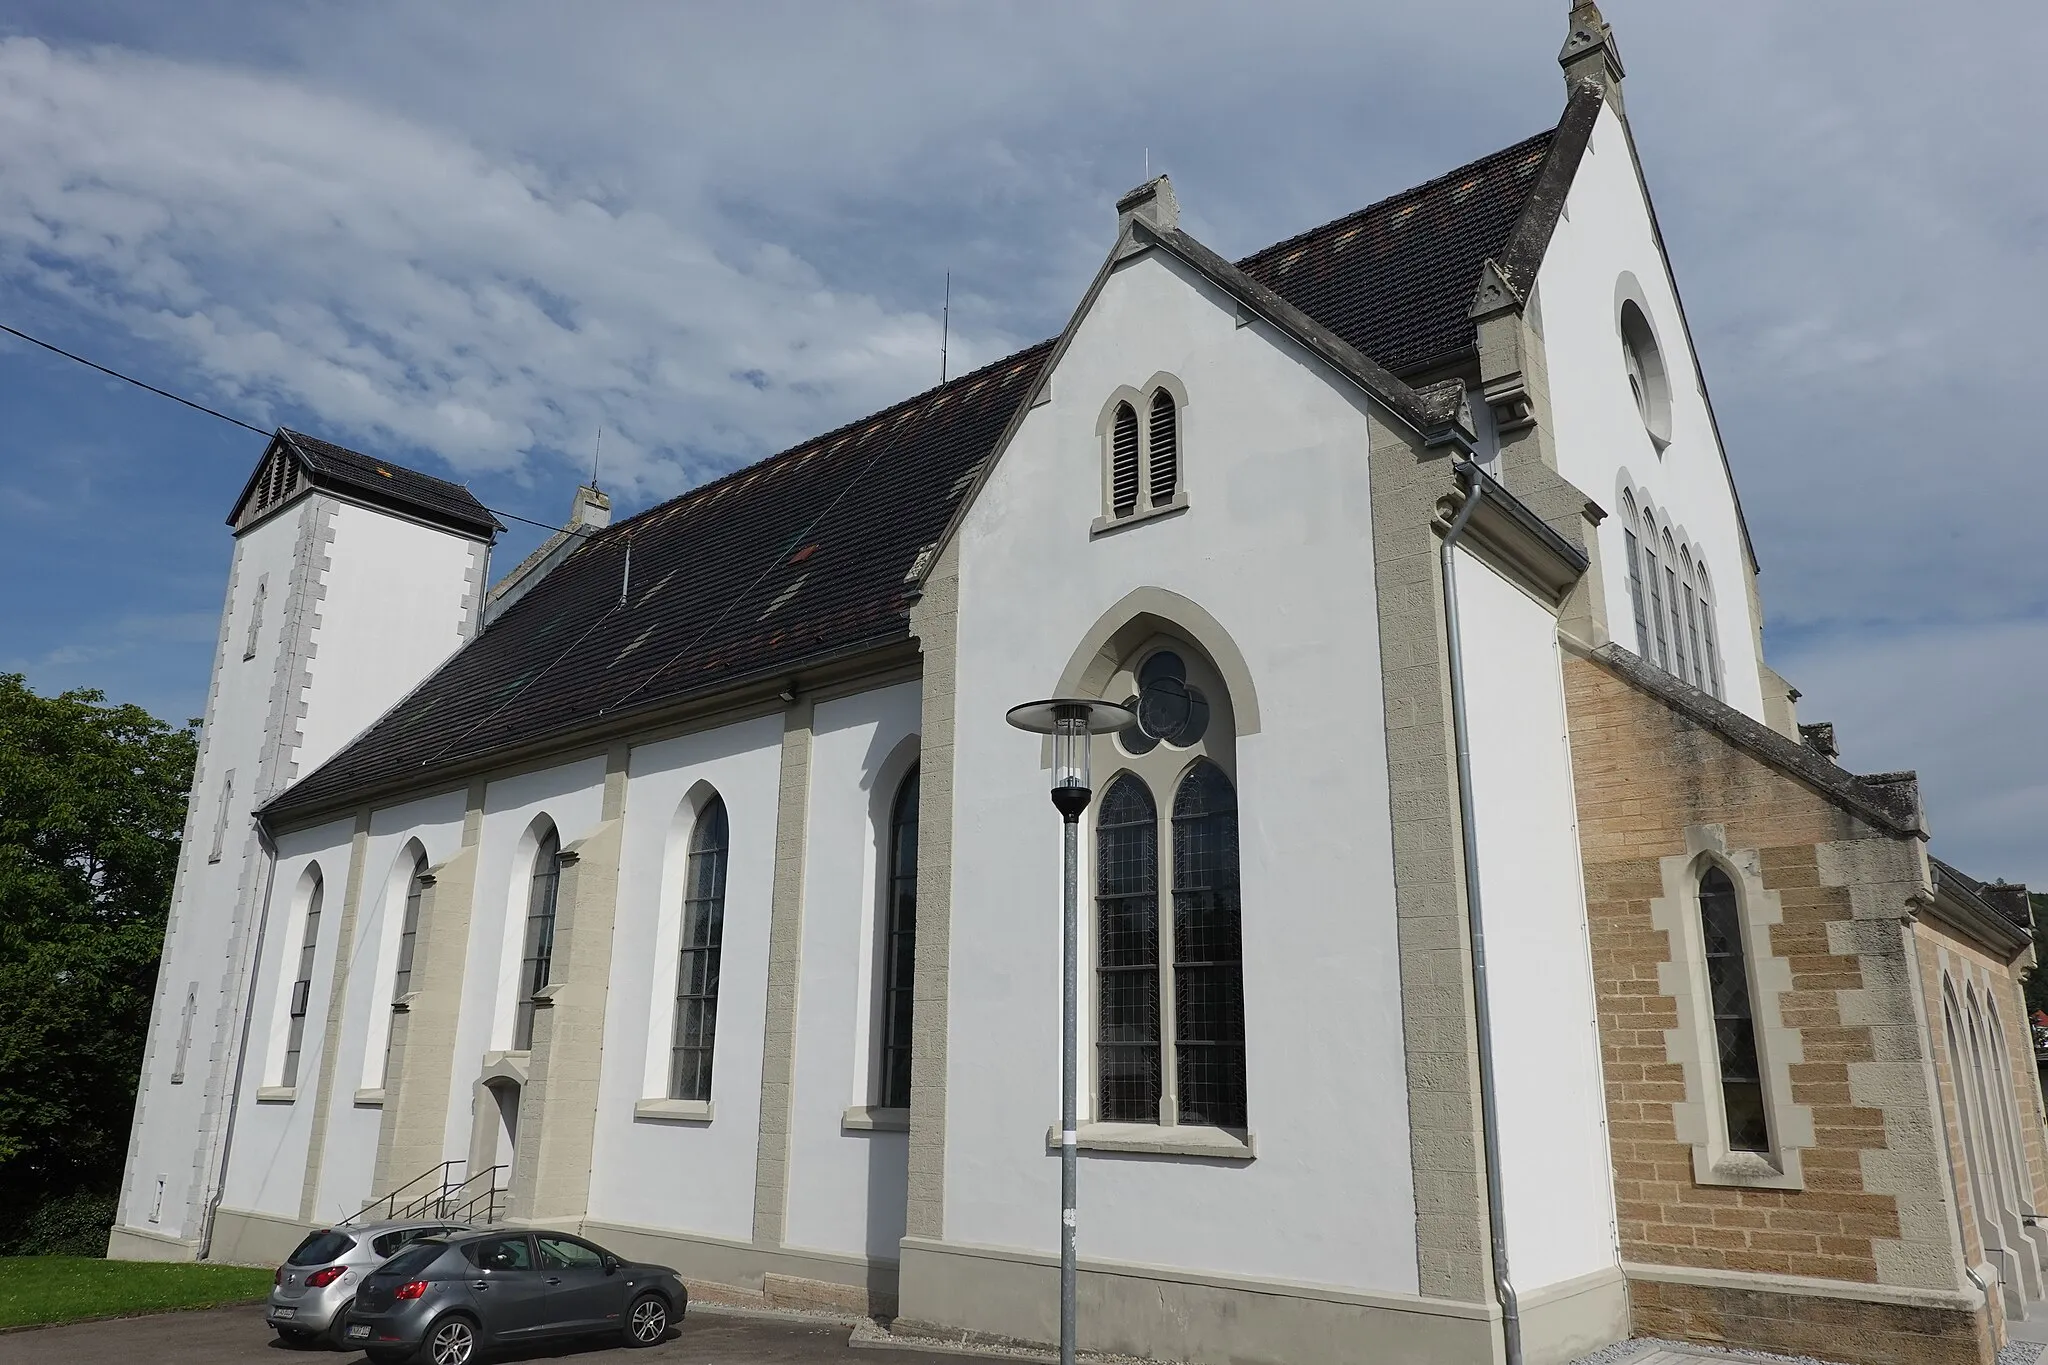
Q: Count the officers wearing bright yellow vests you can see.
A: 0